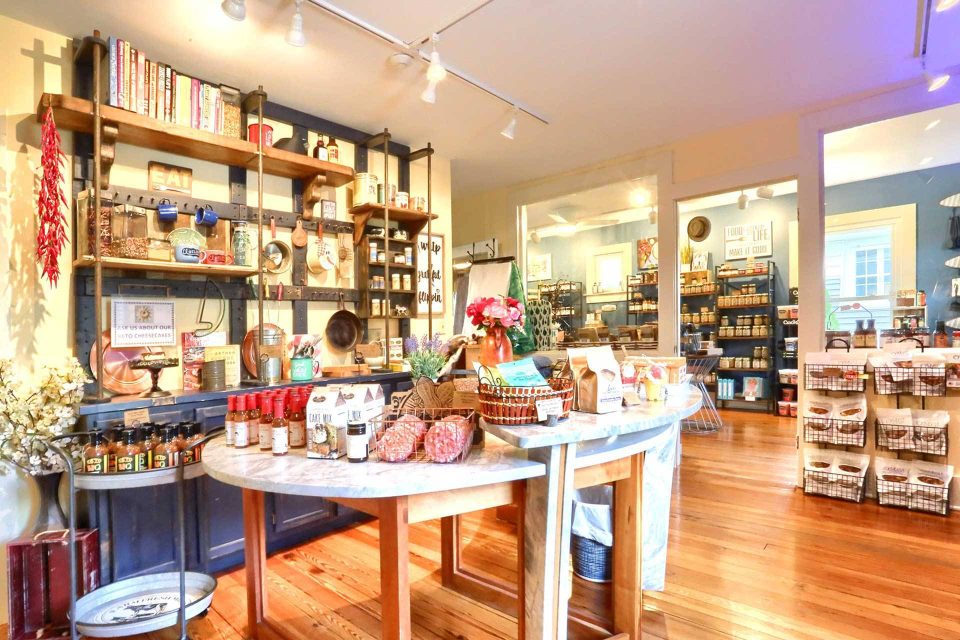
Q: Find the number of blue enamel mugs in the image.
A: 2